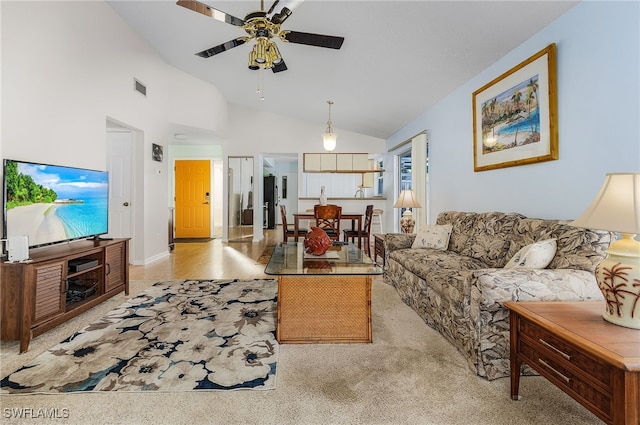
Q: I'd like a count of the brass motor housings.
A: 1